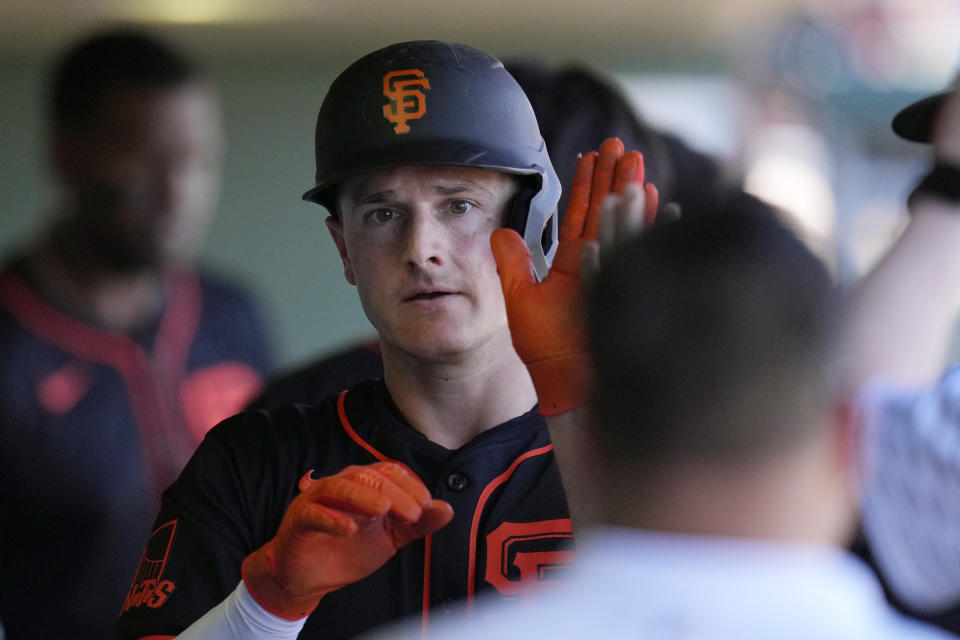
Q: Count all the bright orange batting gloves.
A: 2